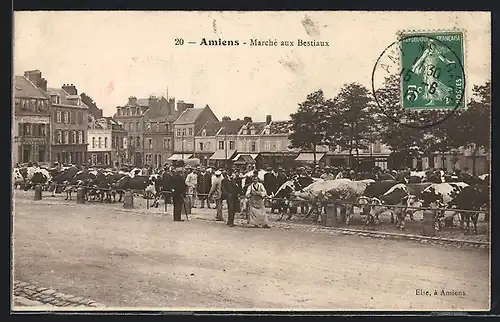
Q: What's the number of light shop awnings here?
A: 4